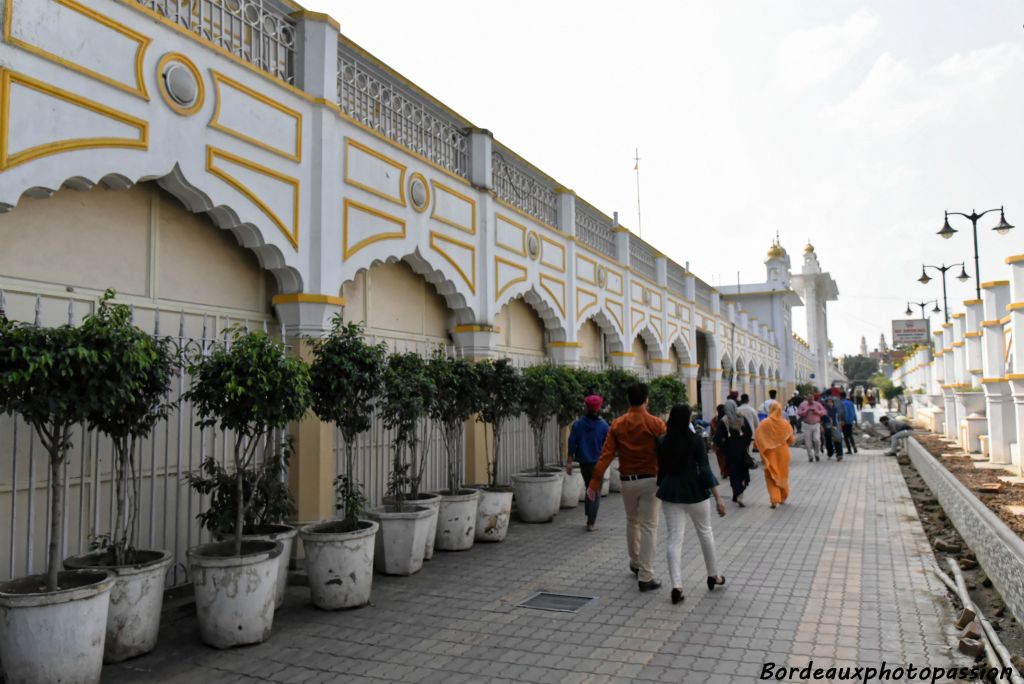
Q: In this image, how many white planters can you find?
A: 15